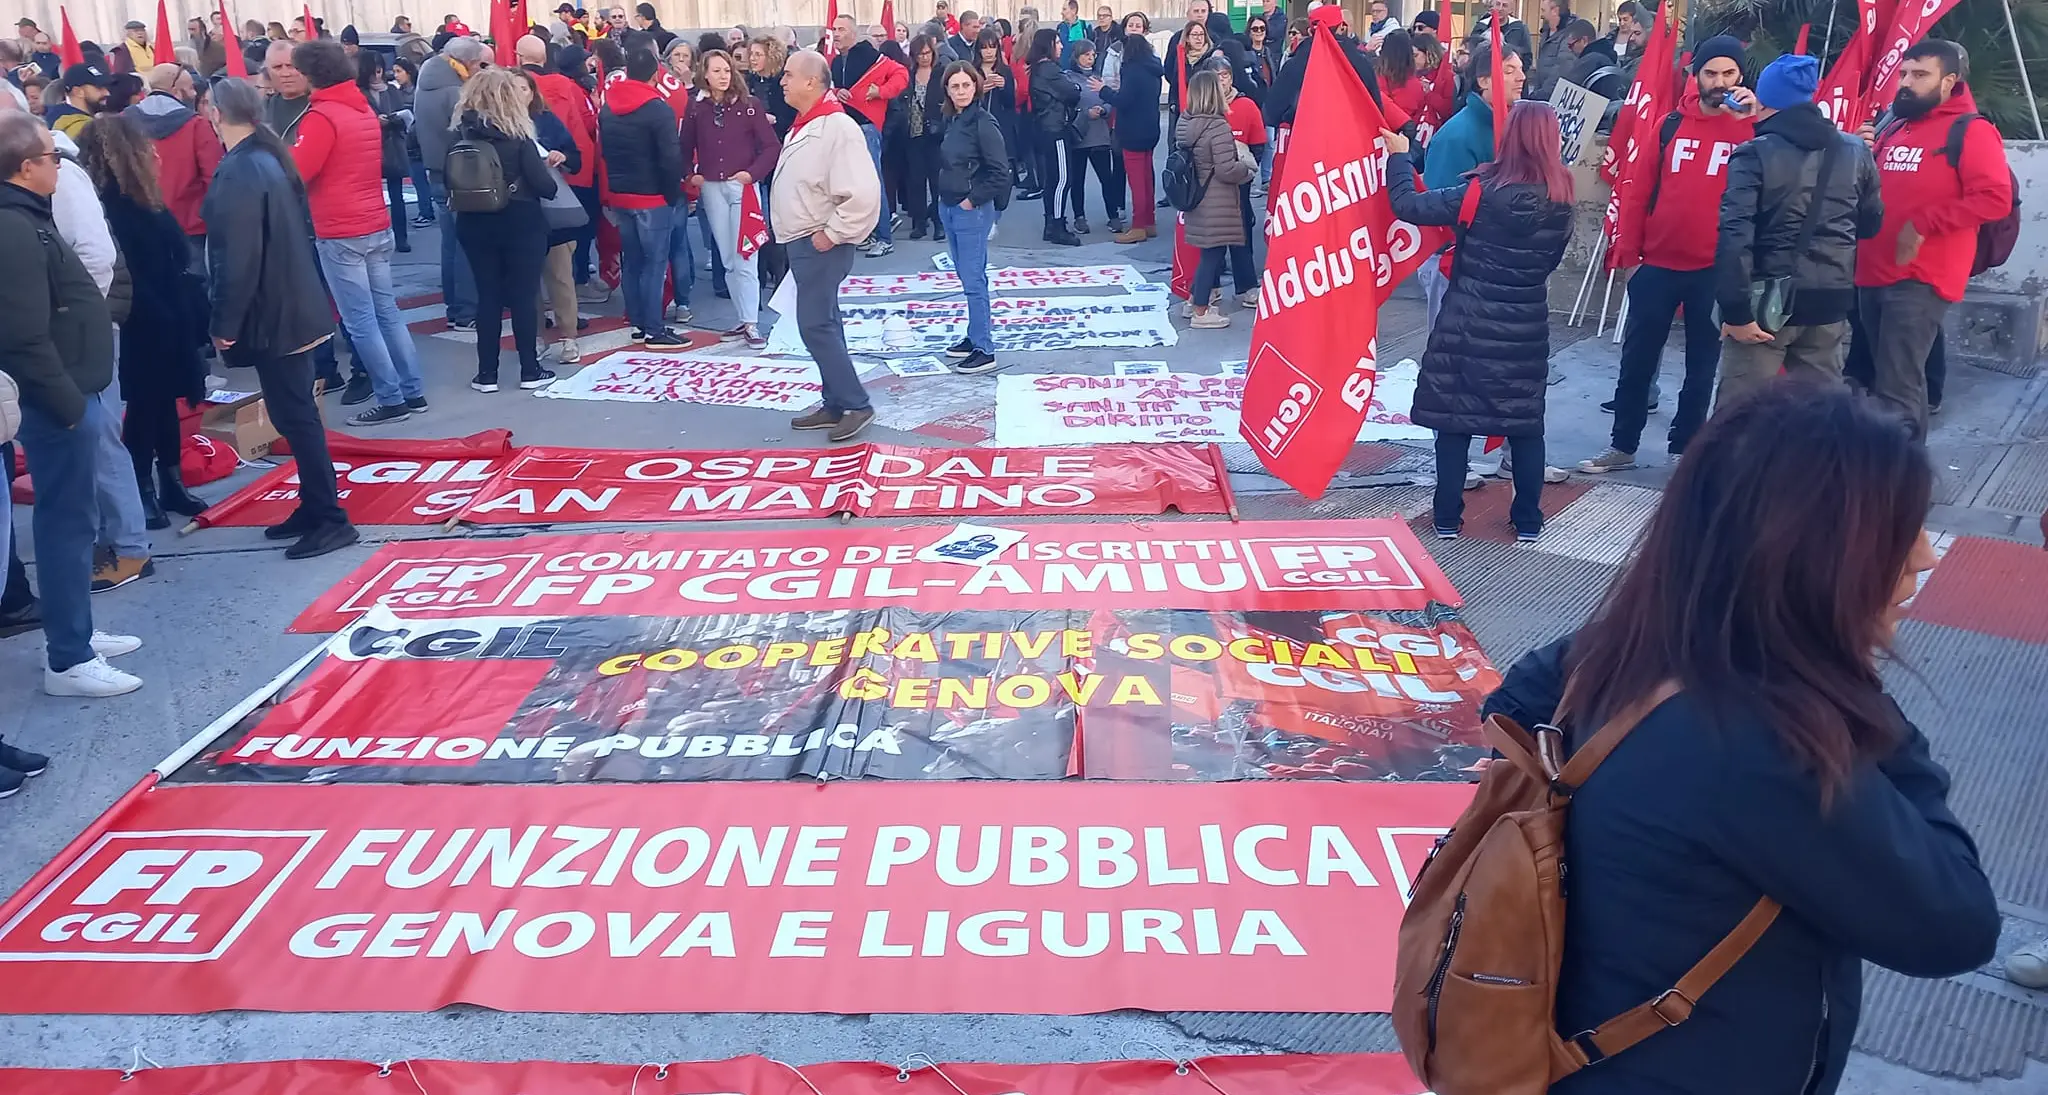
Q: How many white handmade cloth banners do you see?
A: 4